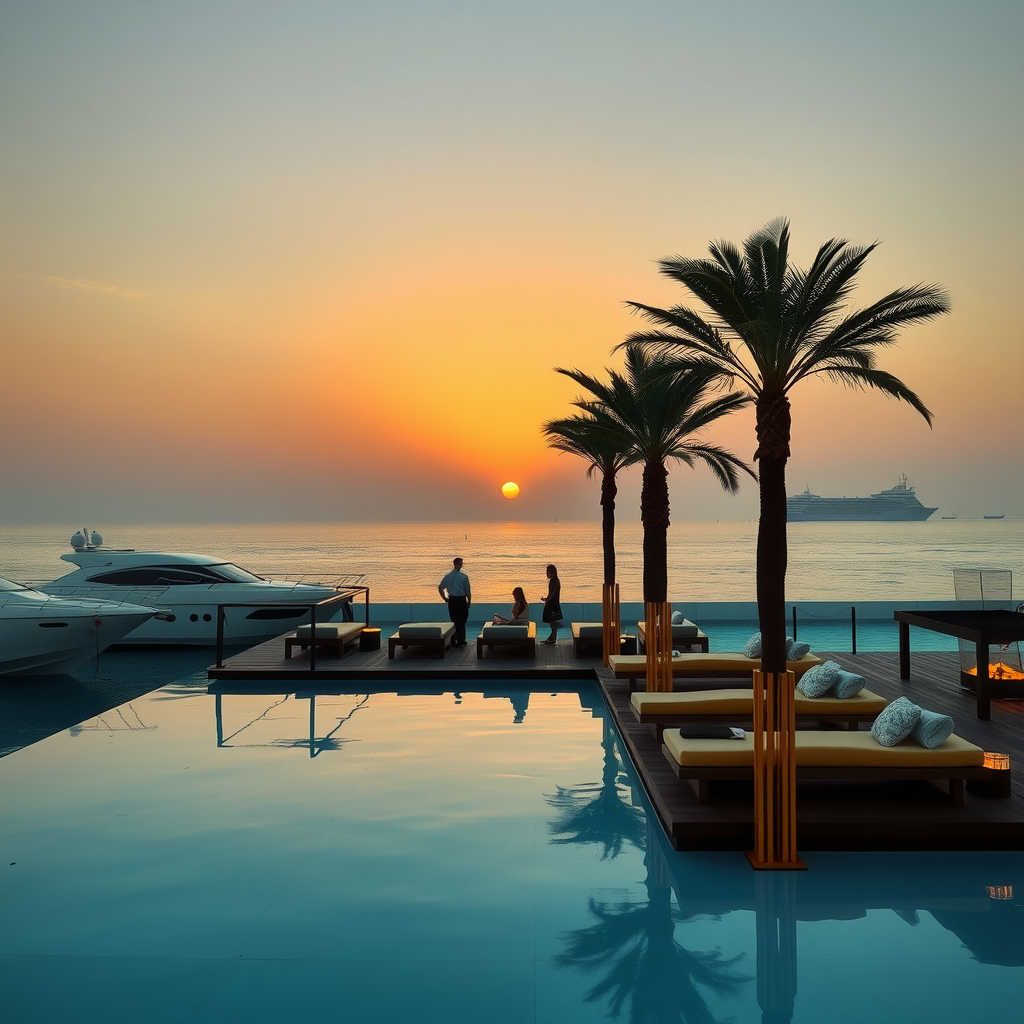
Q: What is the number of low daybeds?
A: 8